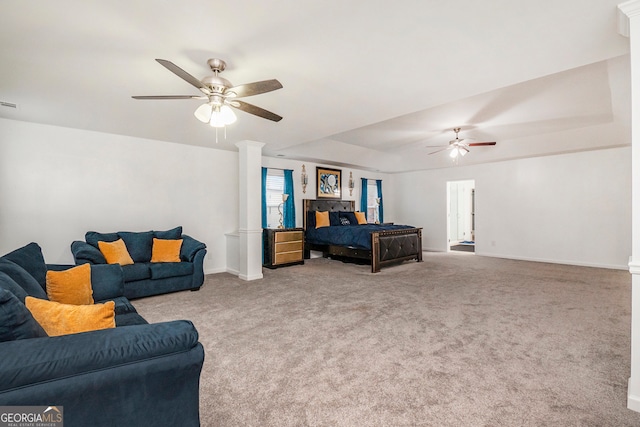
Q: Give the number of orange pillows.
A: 6